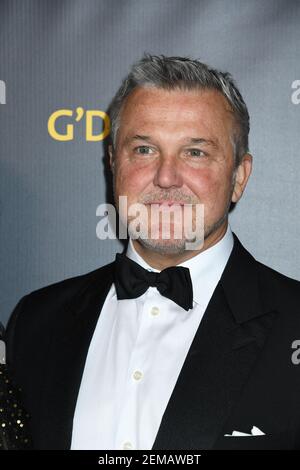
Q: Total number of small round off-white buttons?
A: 3